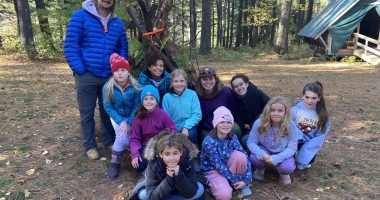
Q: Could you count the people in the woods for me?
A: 11